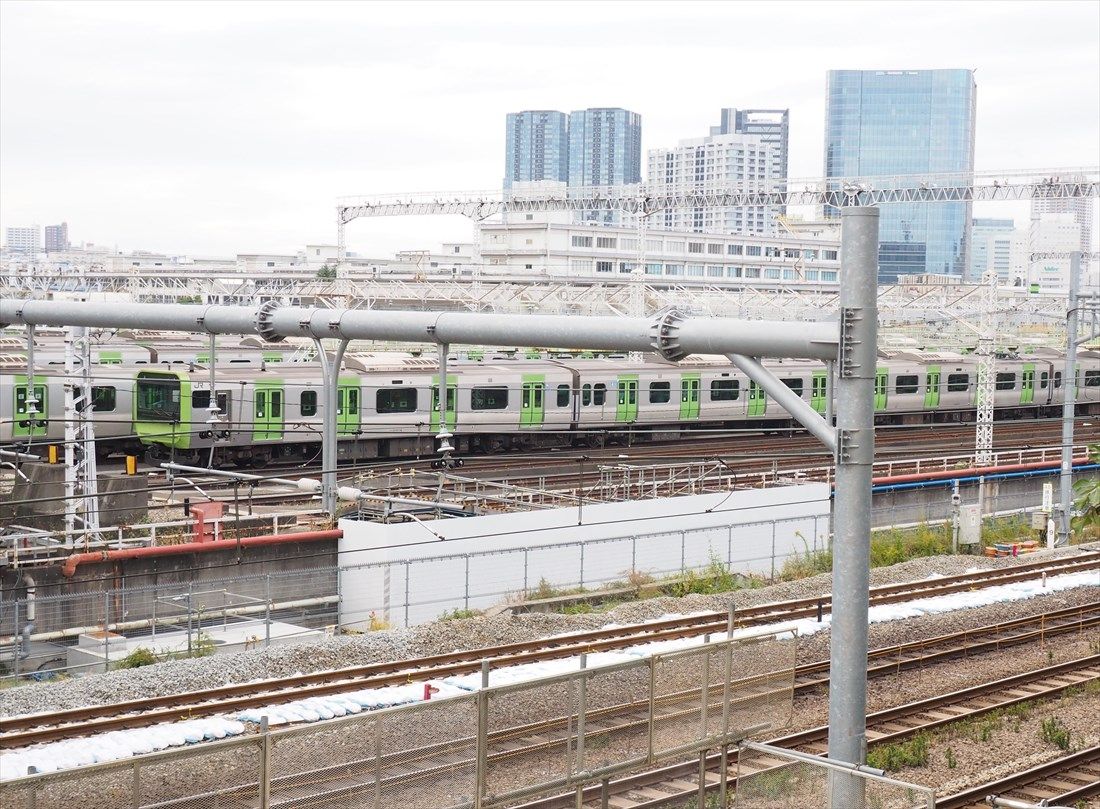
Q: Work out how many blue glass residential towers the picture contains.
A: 2